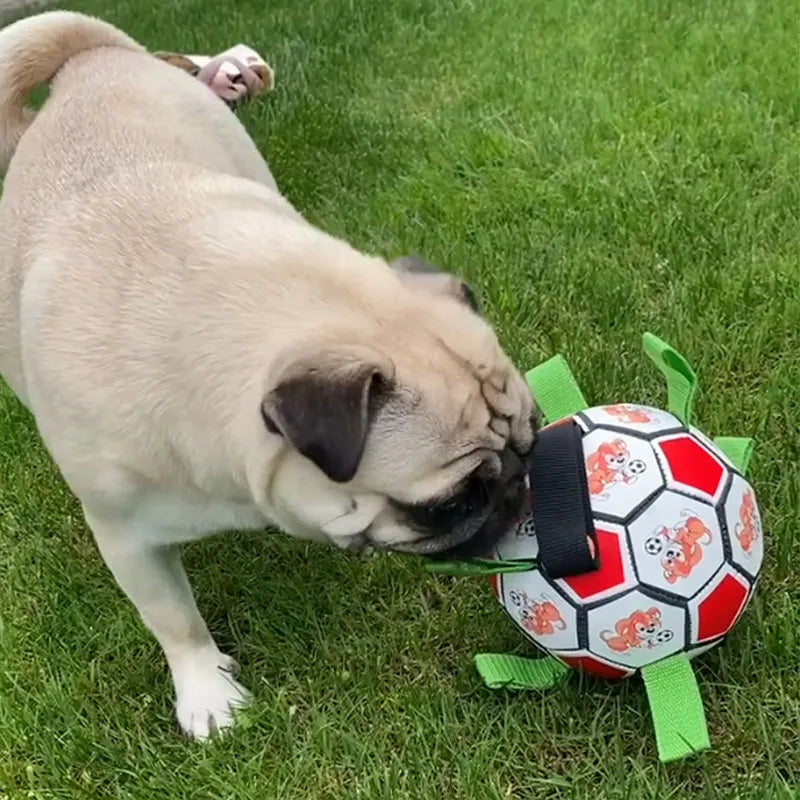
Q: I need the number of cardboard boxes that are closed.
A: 0